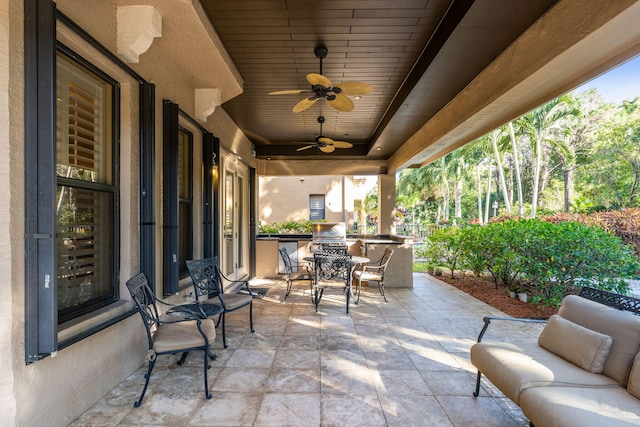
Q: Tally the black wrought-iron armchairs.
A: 6